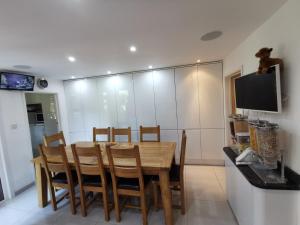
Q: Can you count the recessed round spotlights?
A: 6